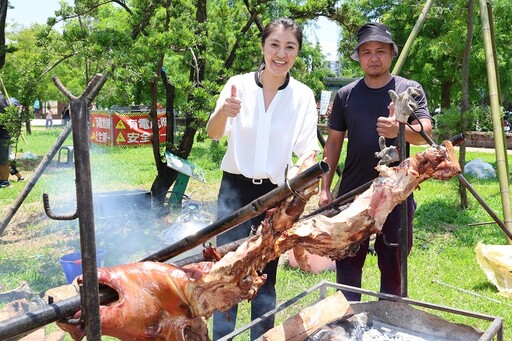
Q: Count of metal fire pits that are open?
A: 1